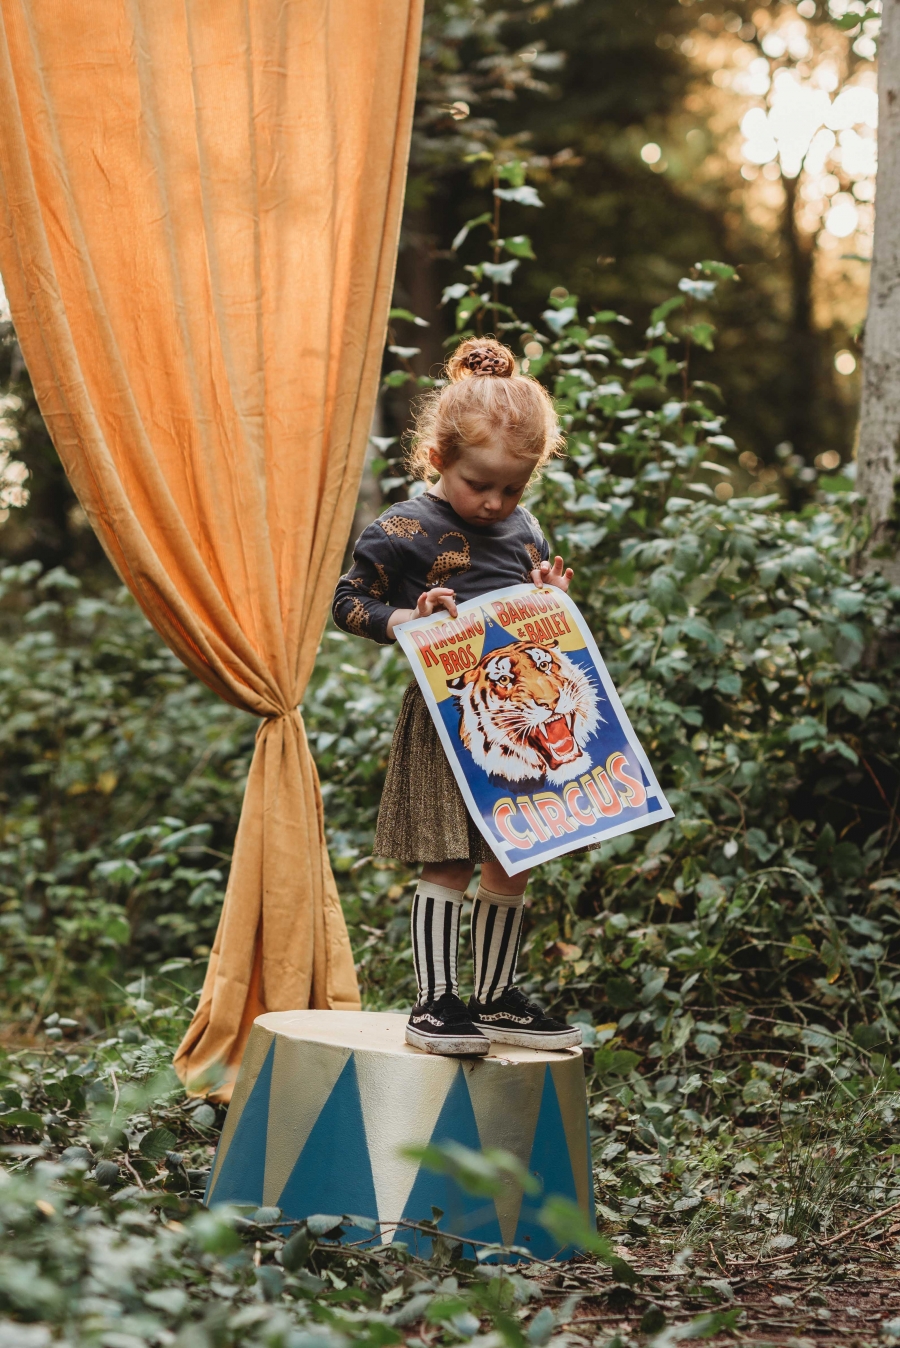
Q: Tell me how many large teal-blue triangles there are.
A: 4